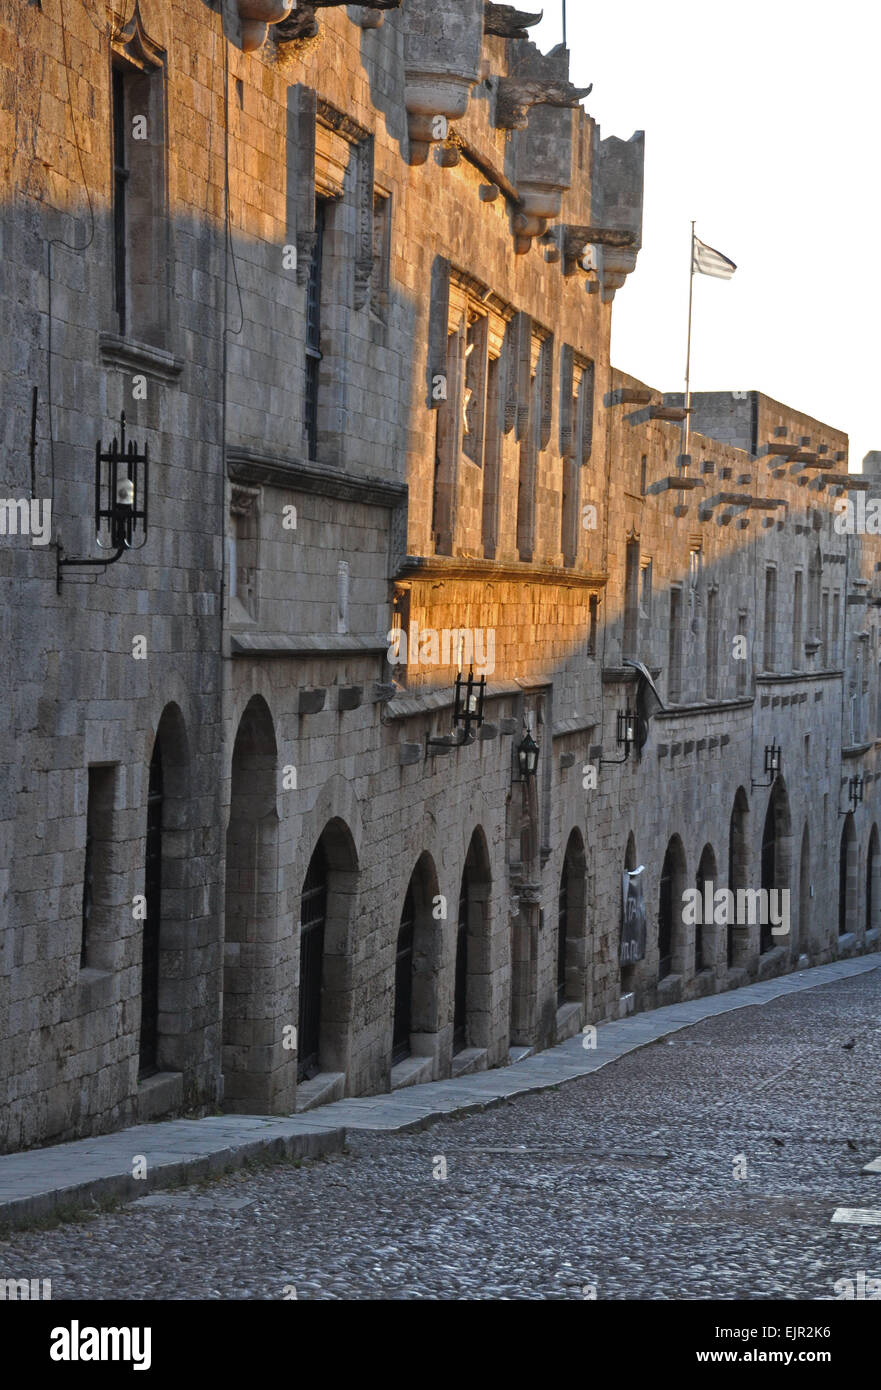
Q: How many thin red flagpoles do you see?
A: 0